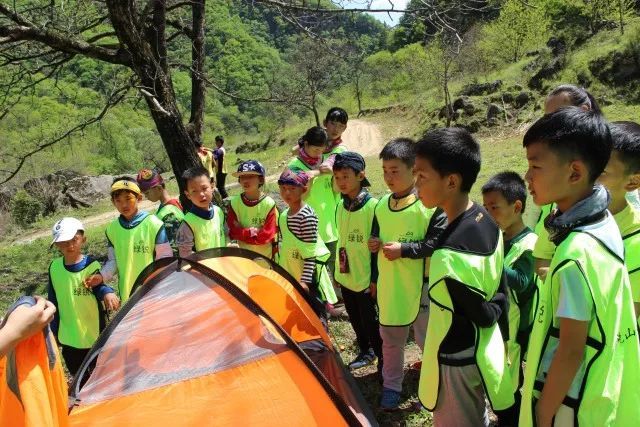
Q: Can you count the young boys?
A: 12